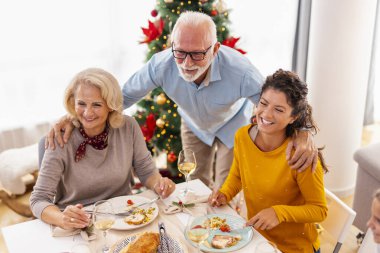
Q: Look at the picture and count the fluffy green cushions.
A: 0